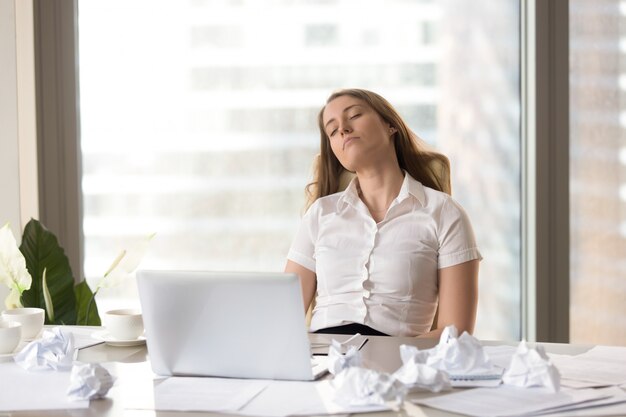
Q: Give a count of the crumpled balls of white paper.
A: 7